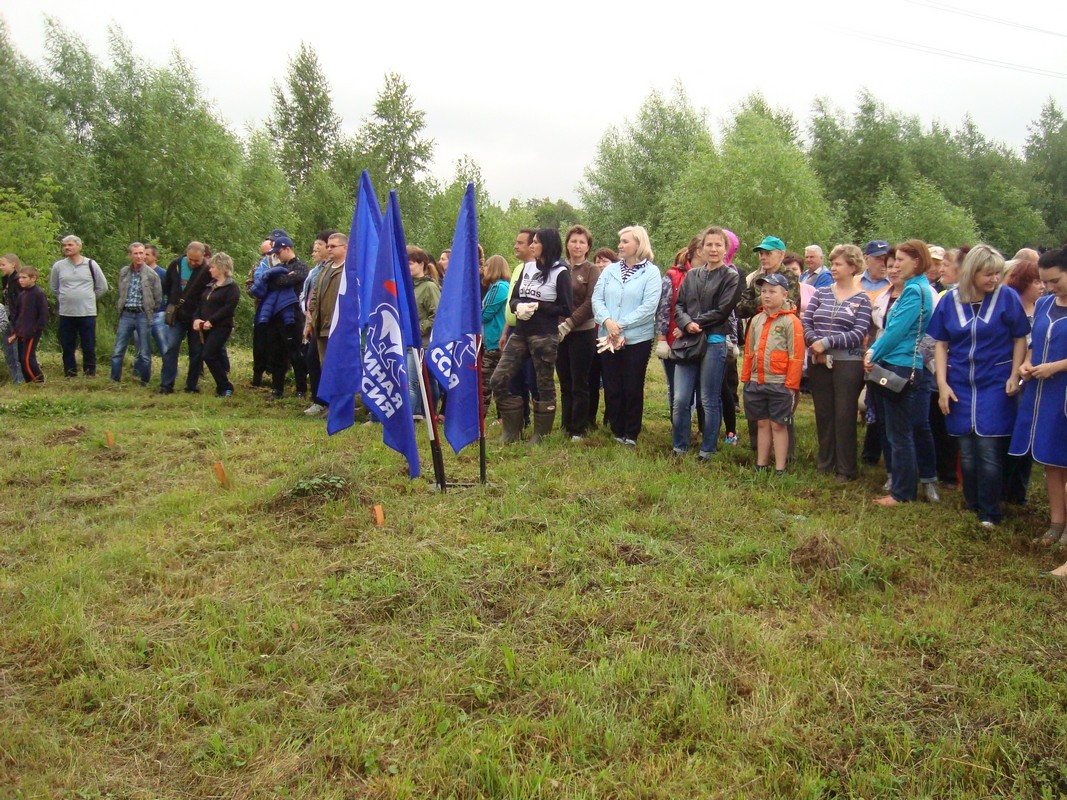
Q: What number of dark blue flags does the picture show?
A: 3